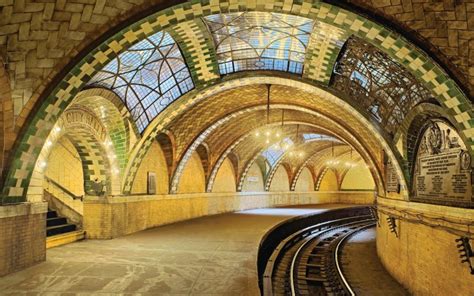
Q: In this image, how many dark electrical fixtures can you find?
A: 2